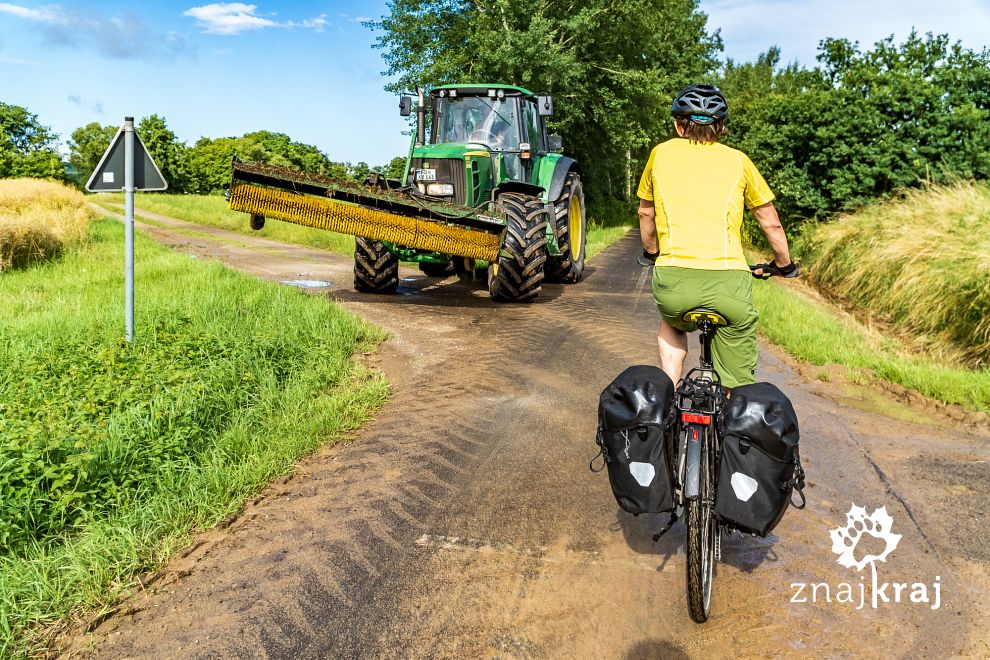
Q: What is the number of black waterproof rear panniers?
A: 2